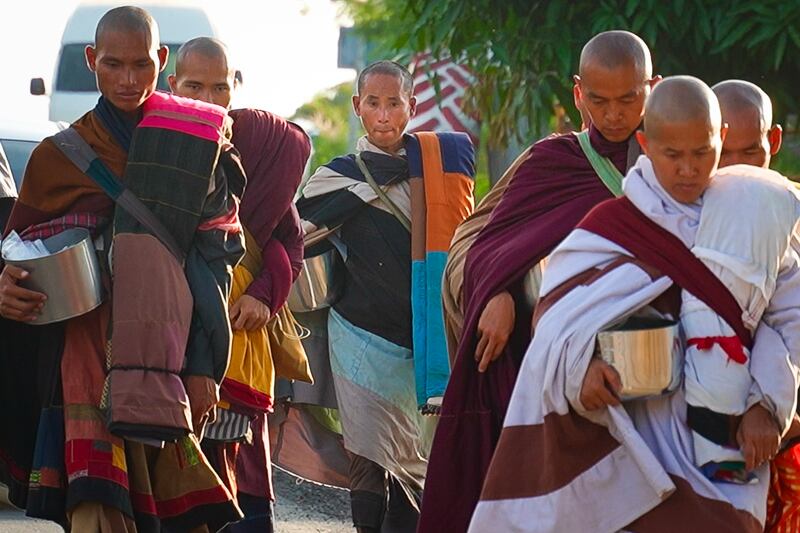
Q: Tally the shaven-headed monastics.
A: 6